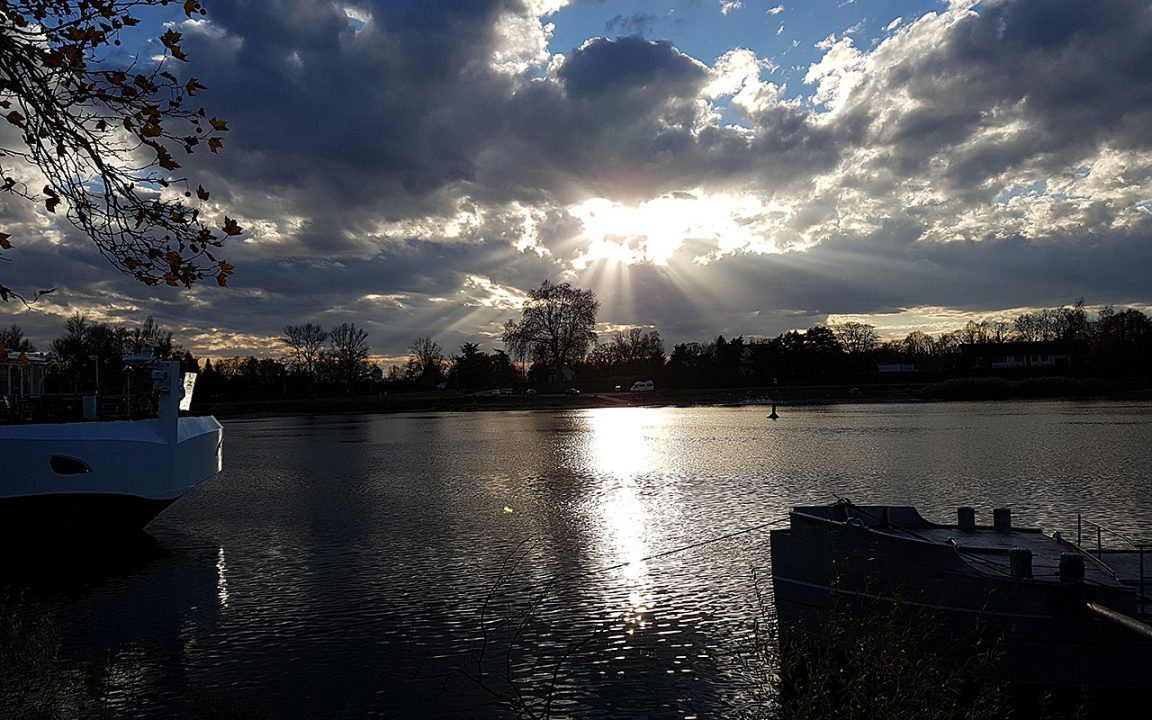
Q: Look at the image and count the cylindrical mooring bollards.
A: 4